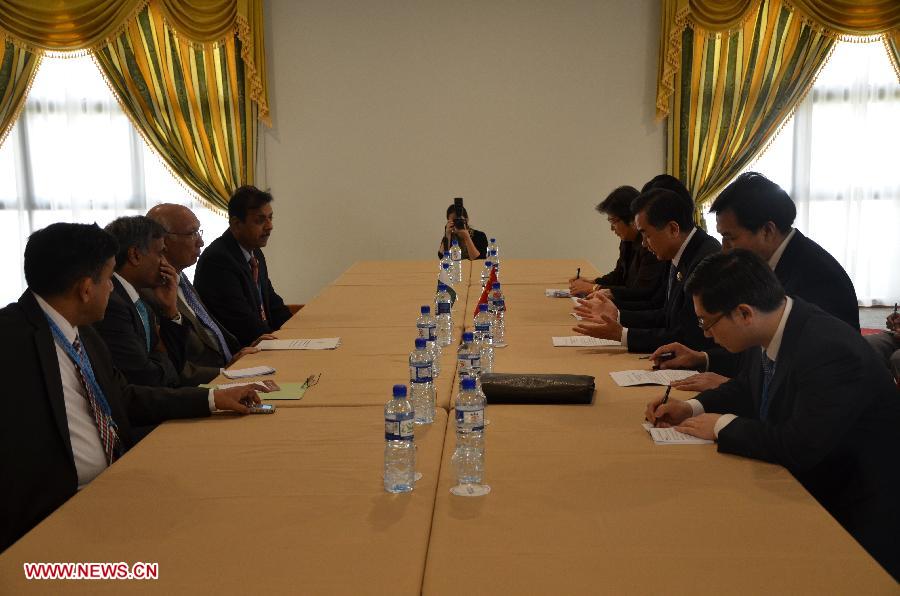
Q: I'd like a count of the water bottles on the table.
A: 14